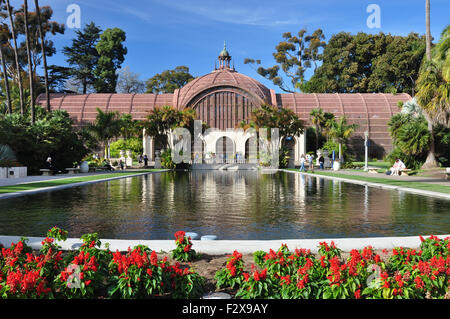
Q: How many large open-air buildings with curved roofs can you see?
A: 1